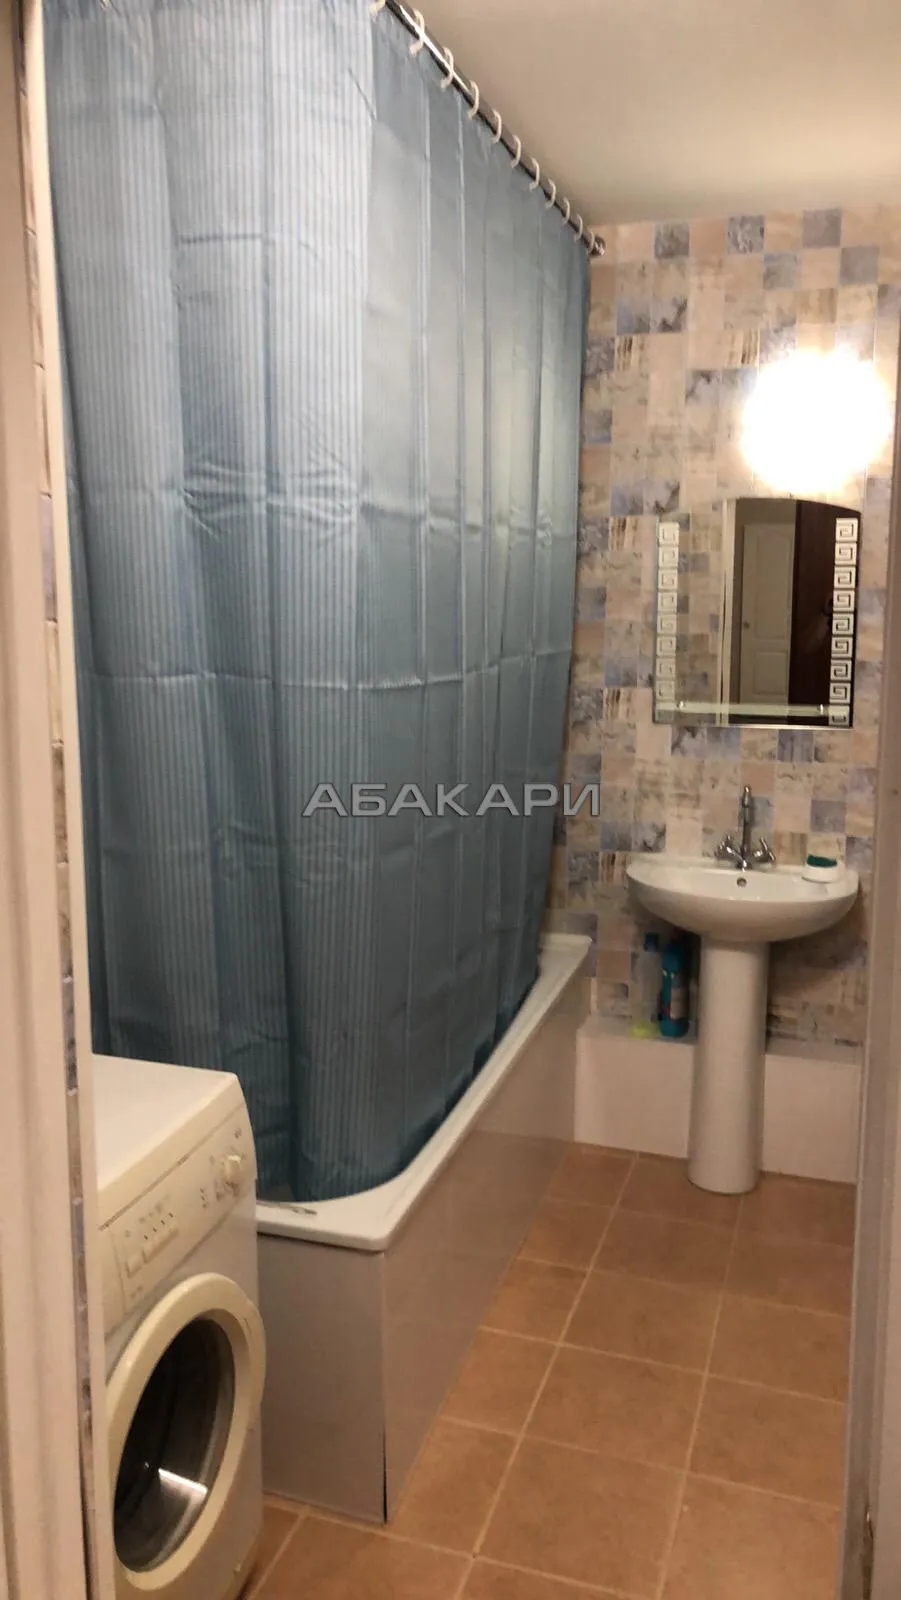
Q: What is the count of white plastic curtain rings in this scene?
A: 11